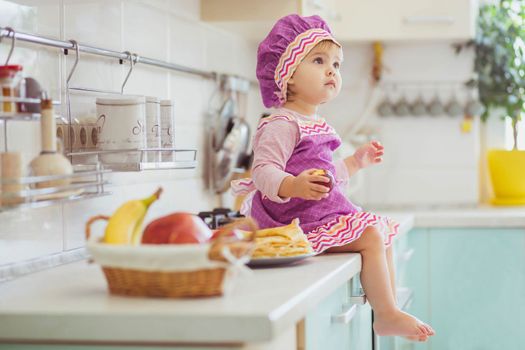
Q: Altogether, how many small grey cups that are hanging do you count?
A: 6